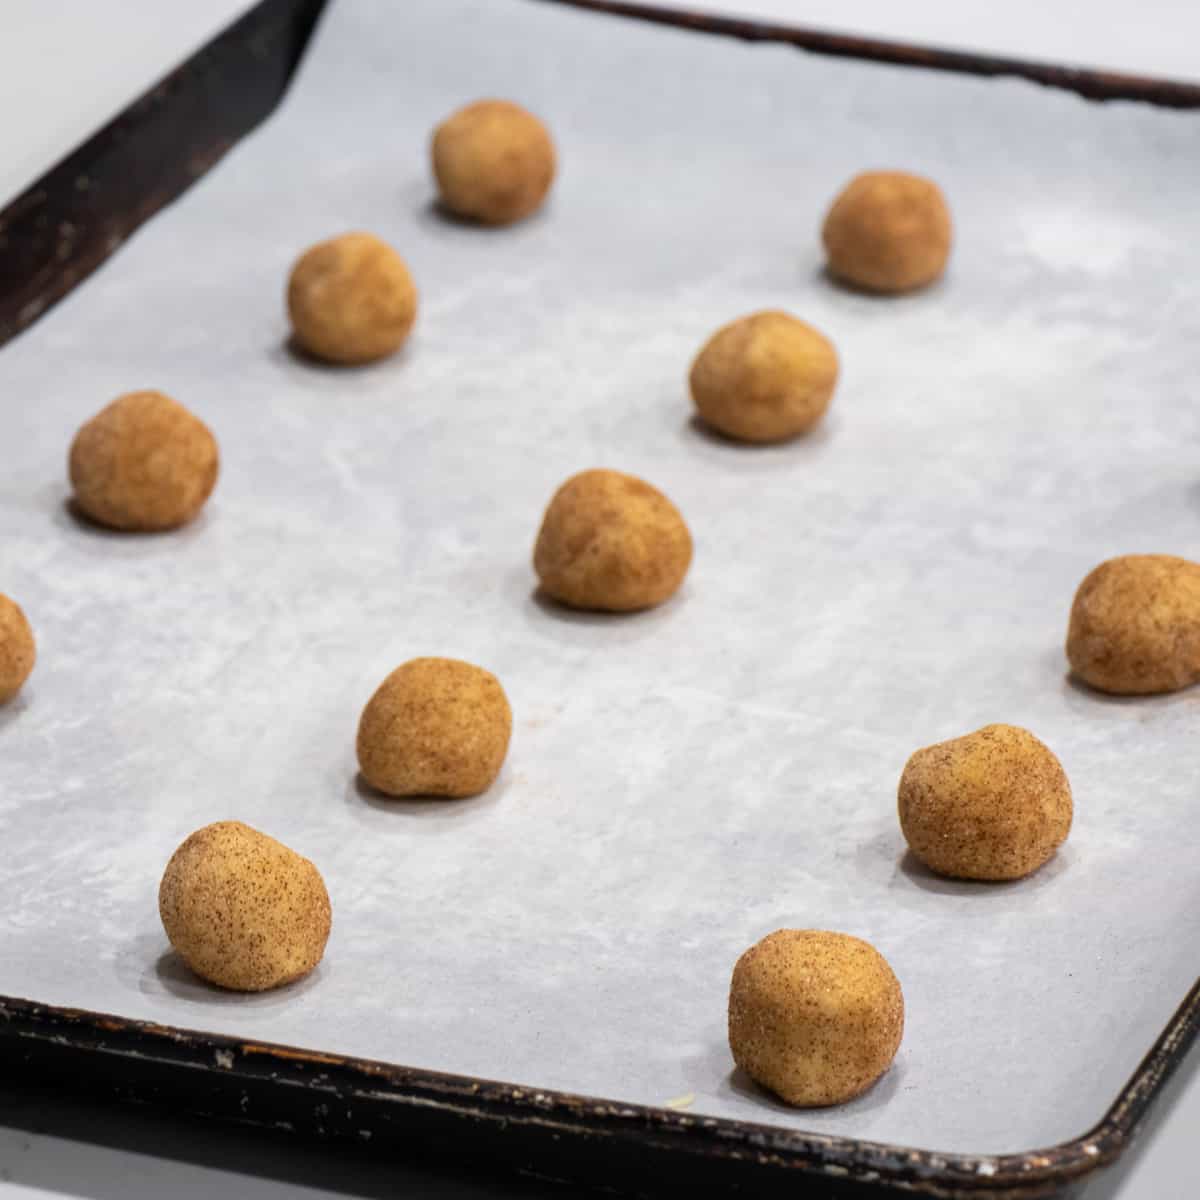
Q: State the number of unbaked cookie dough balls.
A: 12